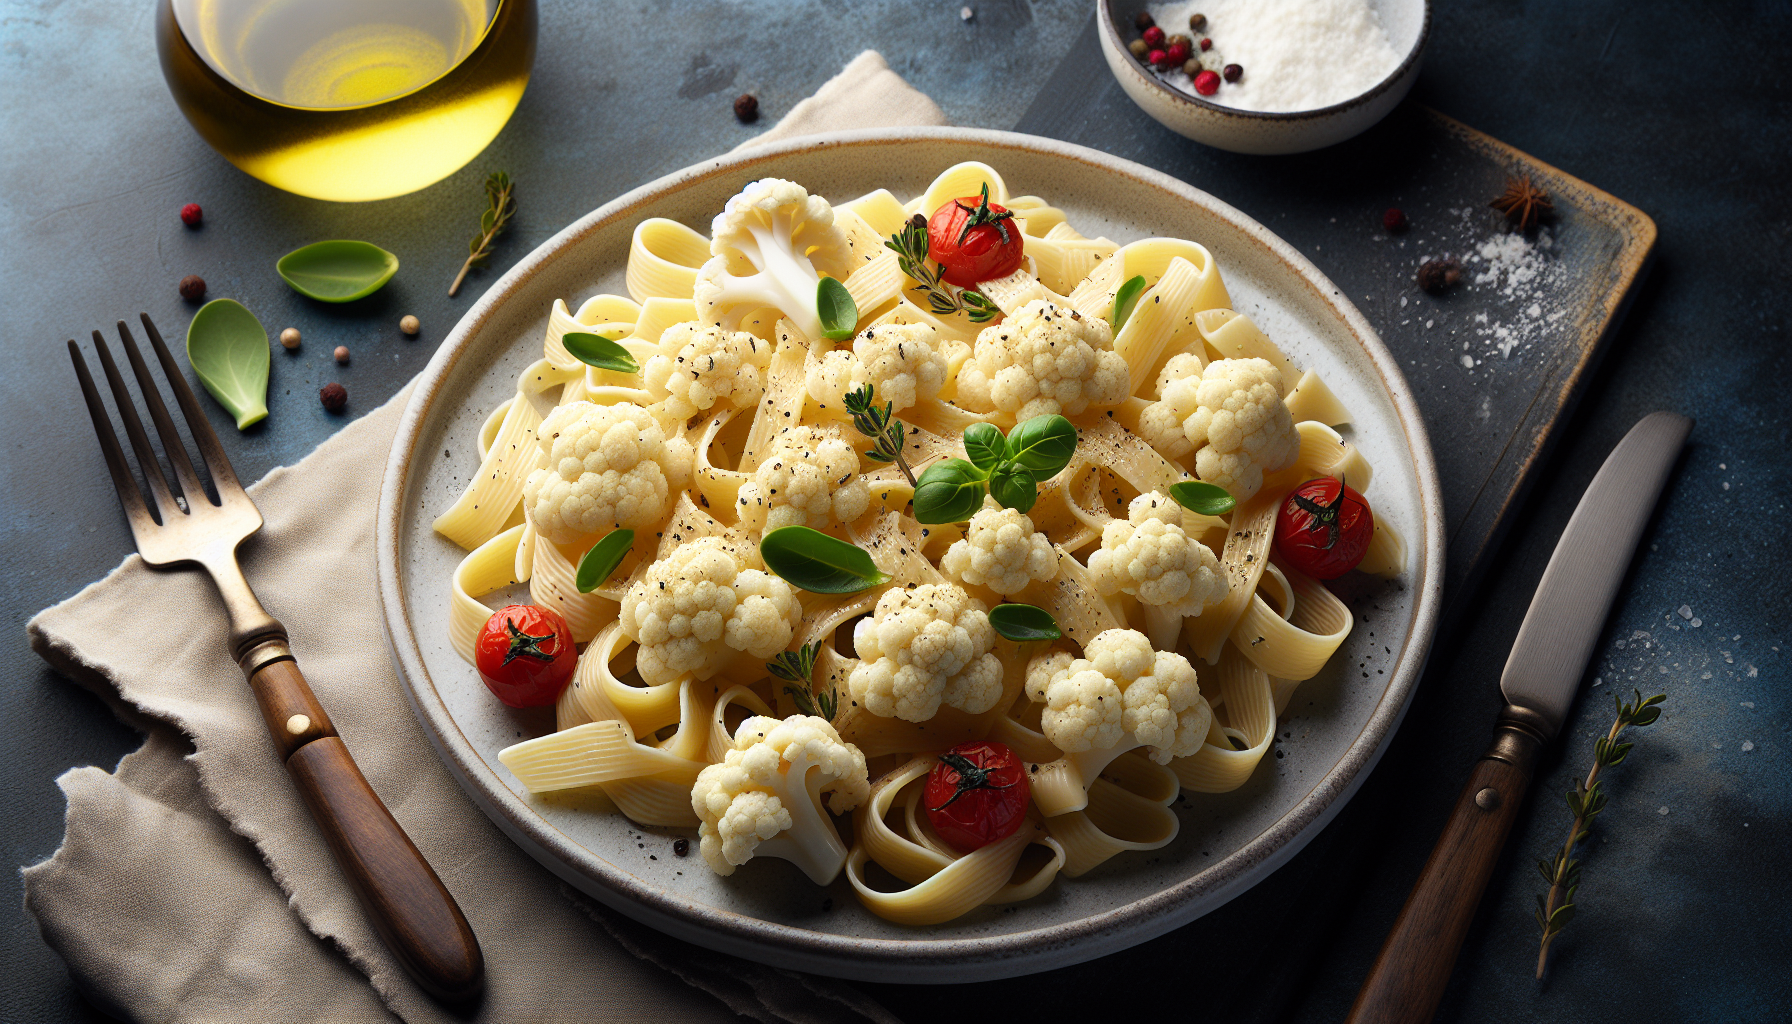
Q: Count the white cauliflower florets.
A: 13